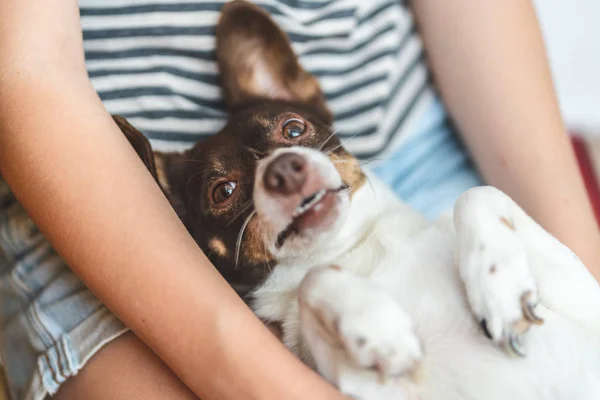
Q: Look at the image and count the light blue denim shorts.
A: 1